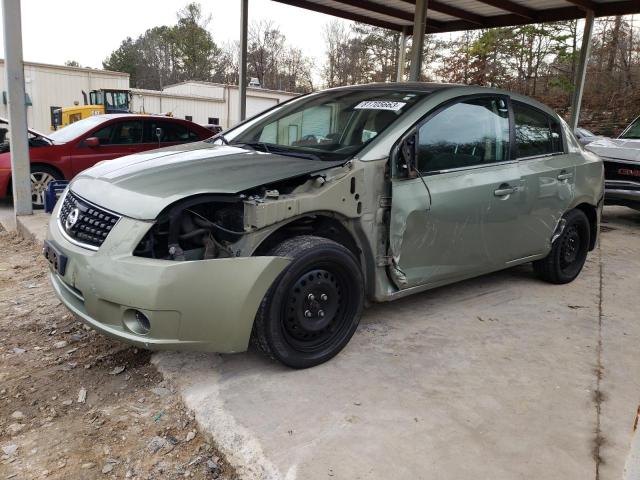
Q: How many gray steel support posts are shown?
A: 5